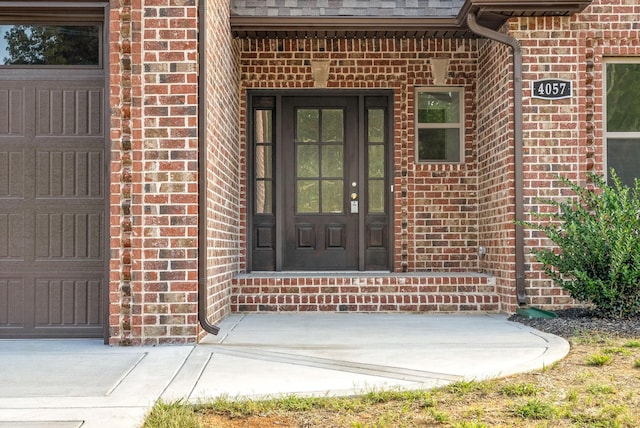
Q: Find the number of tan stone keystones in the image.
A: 2